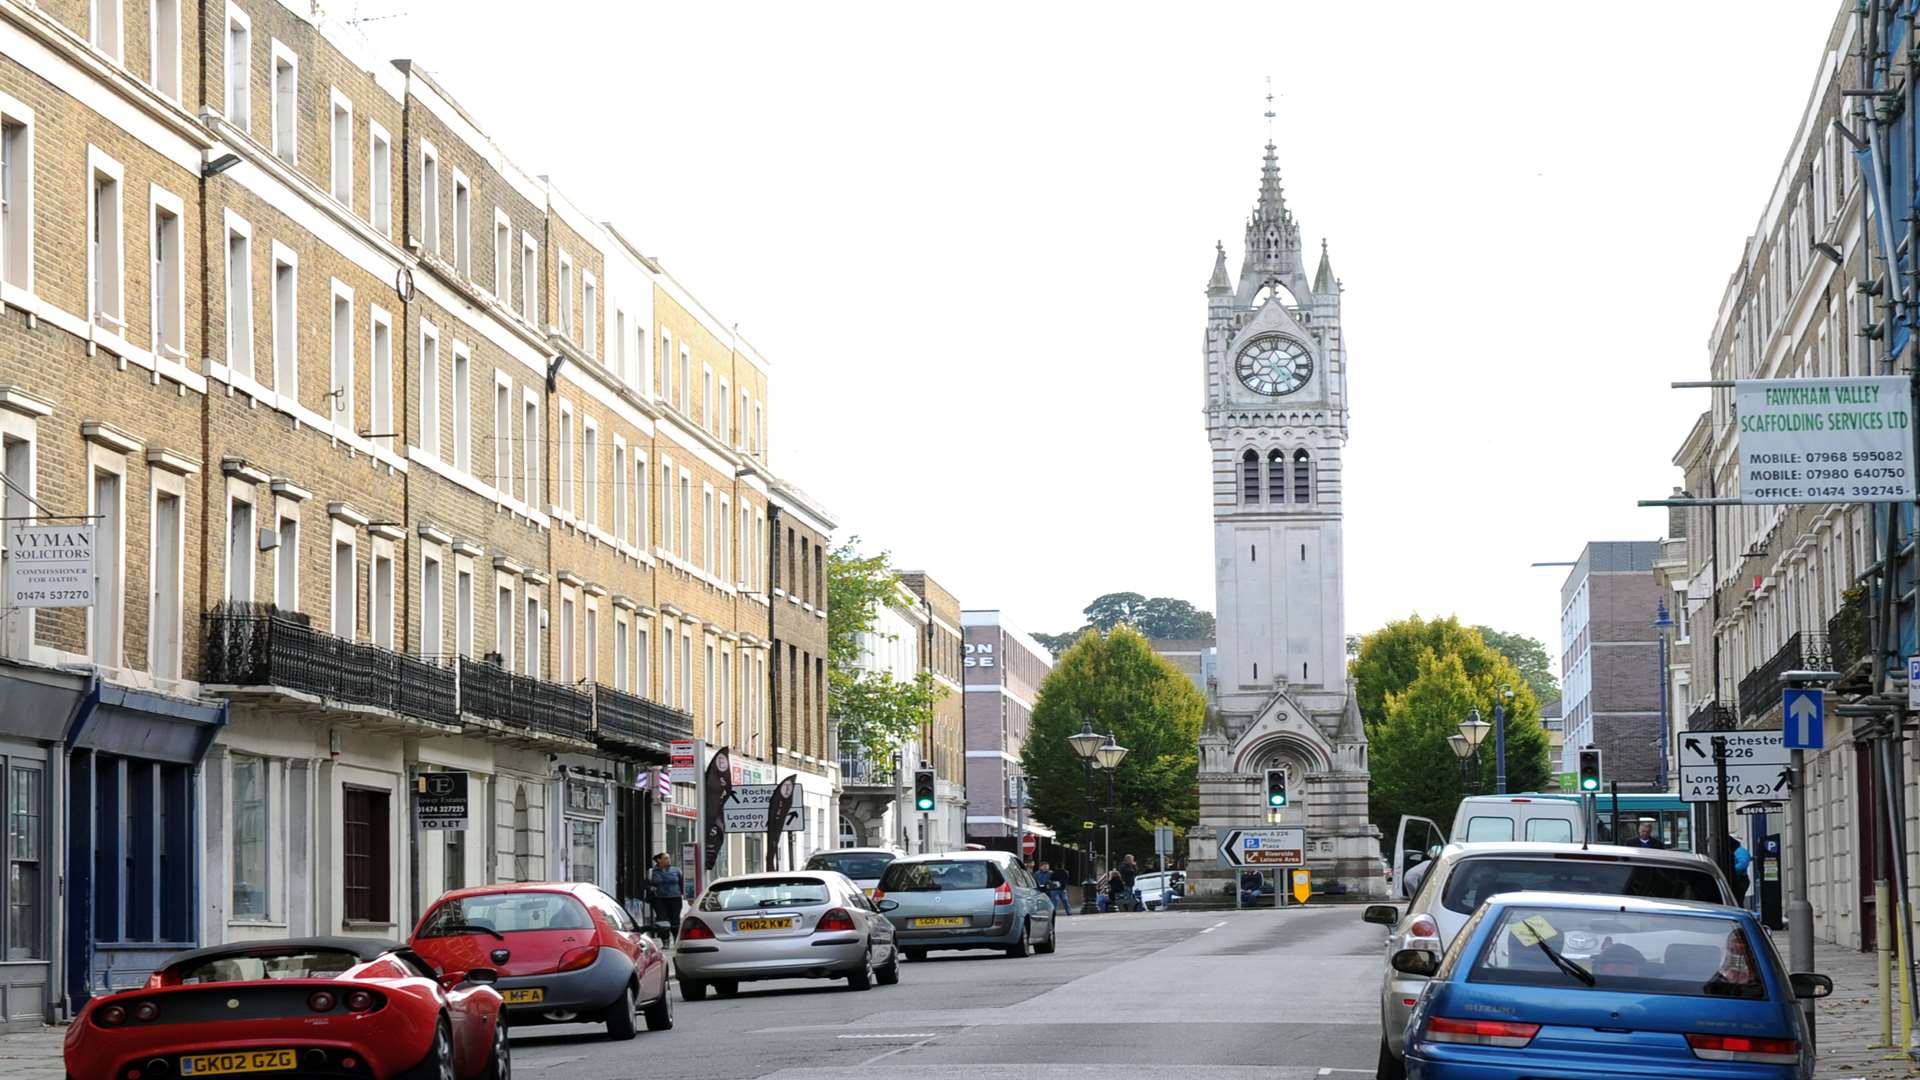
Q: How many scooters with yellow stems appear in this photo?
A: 0